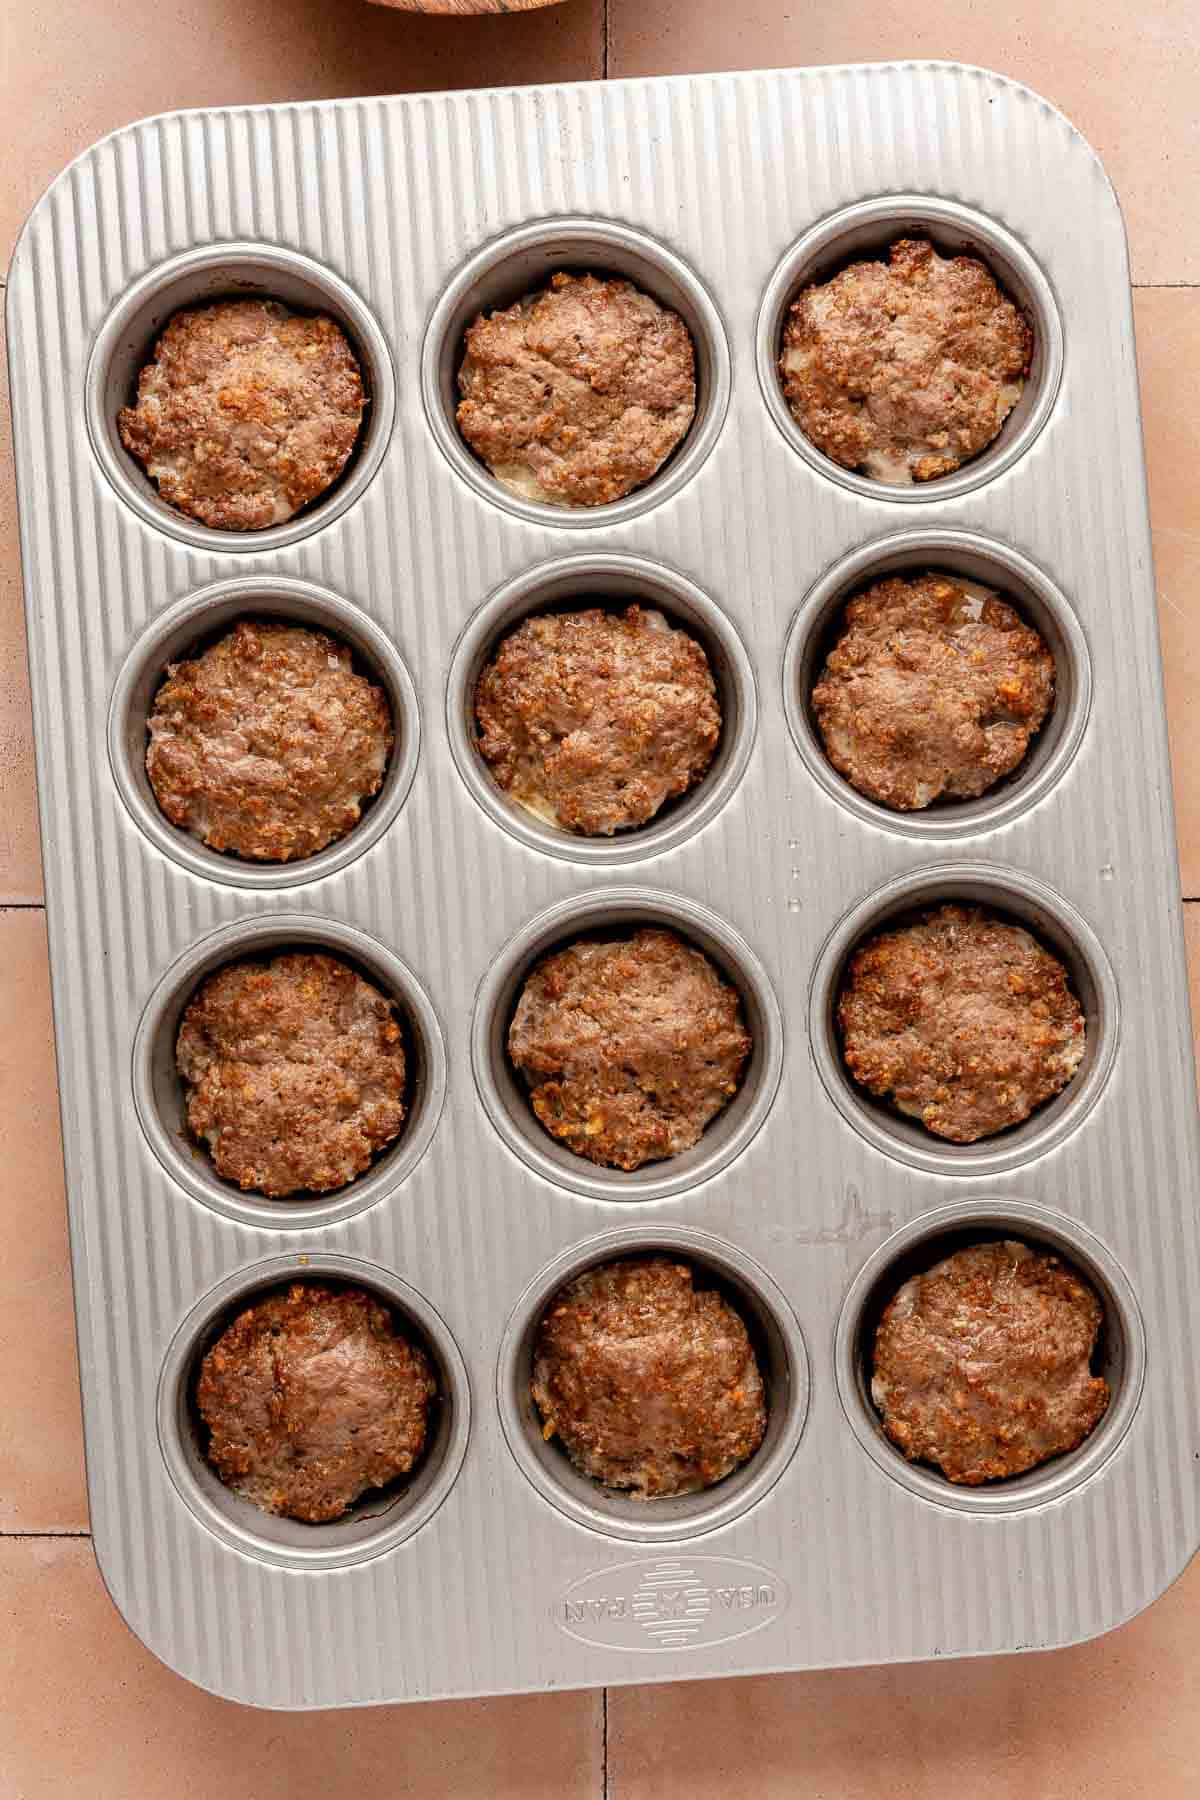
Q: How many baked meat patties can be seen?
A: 12